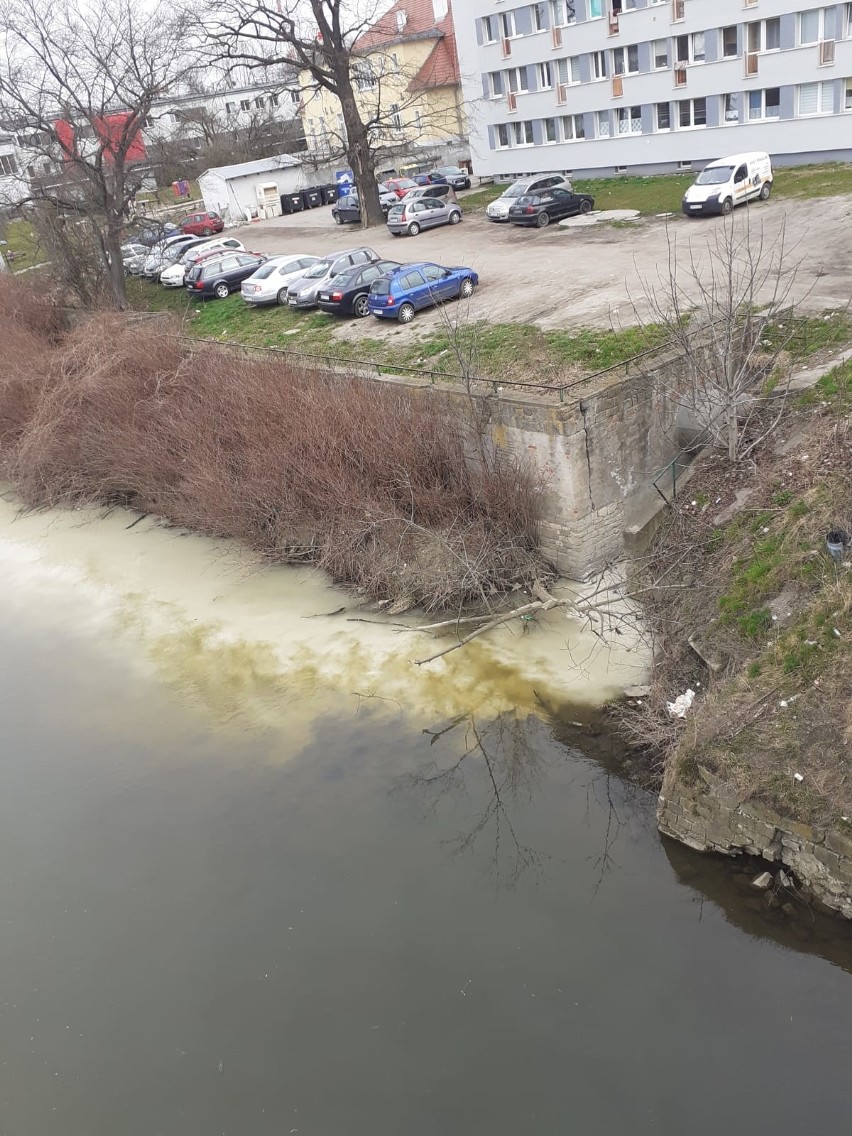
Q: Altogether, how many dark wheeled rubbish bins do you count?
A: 3